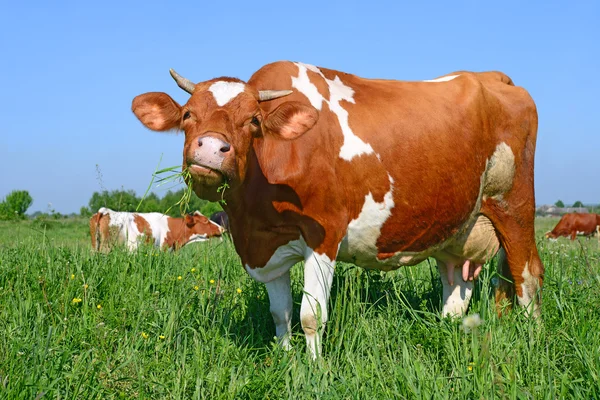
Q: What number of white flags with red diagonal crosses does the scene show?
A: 0